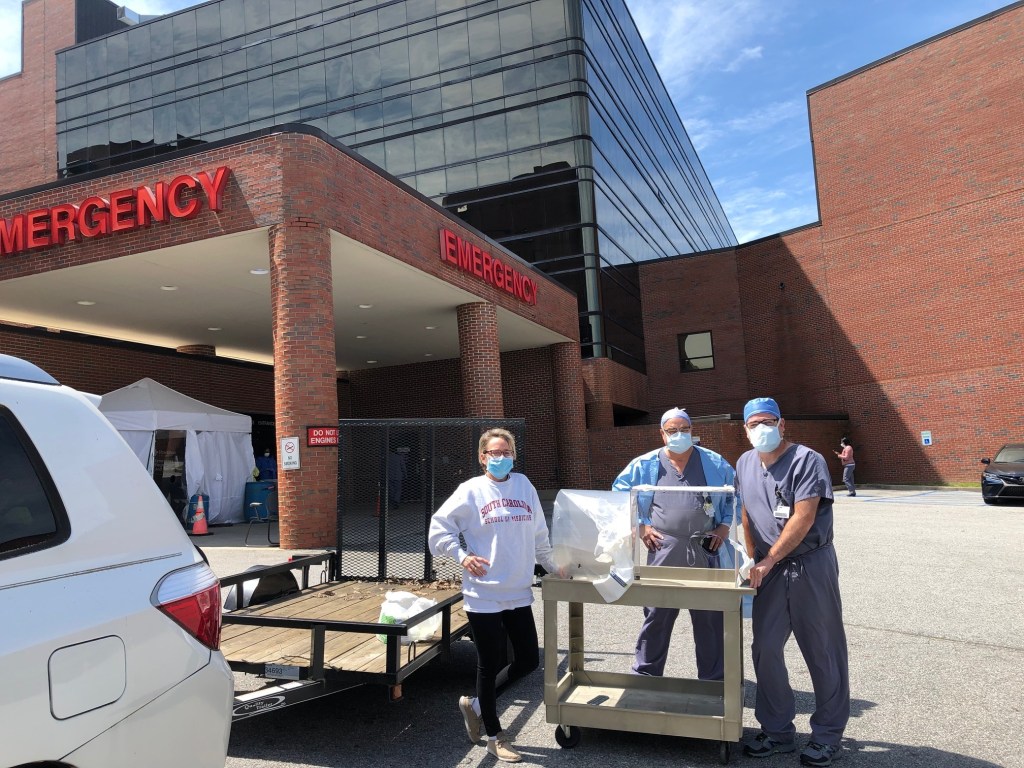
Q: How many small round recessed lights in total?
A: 9